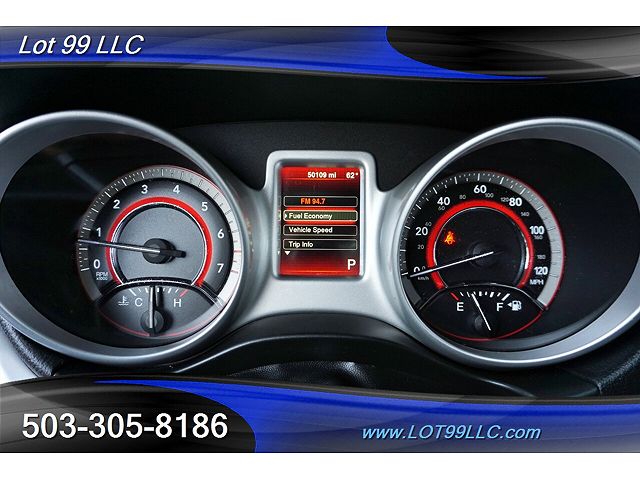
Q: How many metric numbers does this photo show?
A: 10